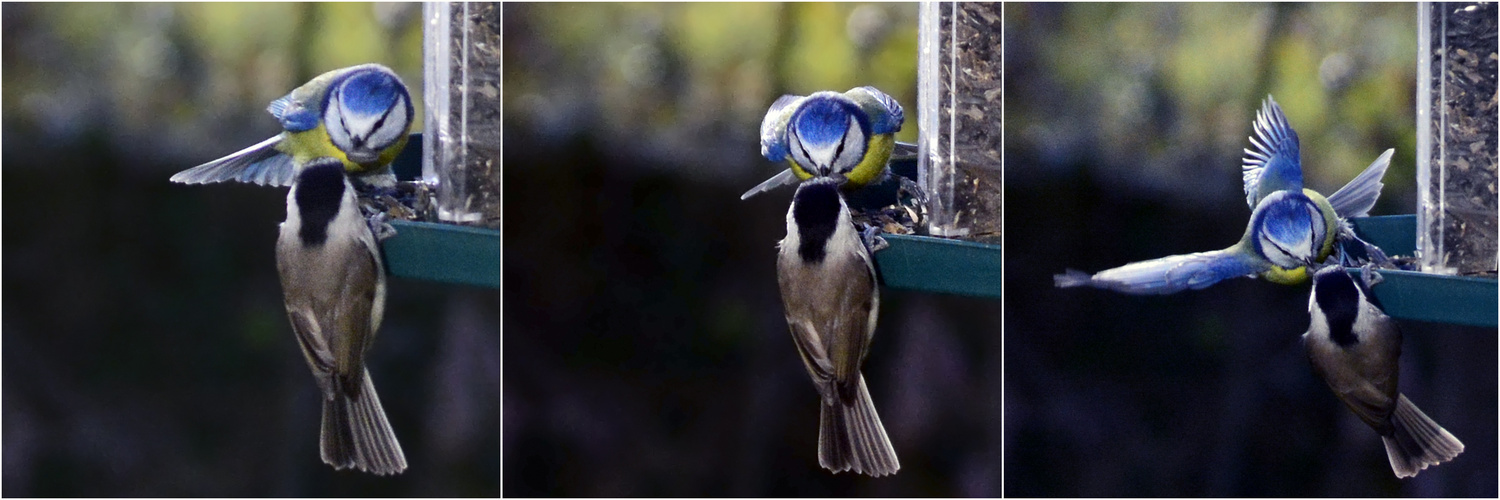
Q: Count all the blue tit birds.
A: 3